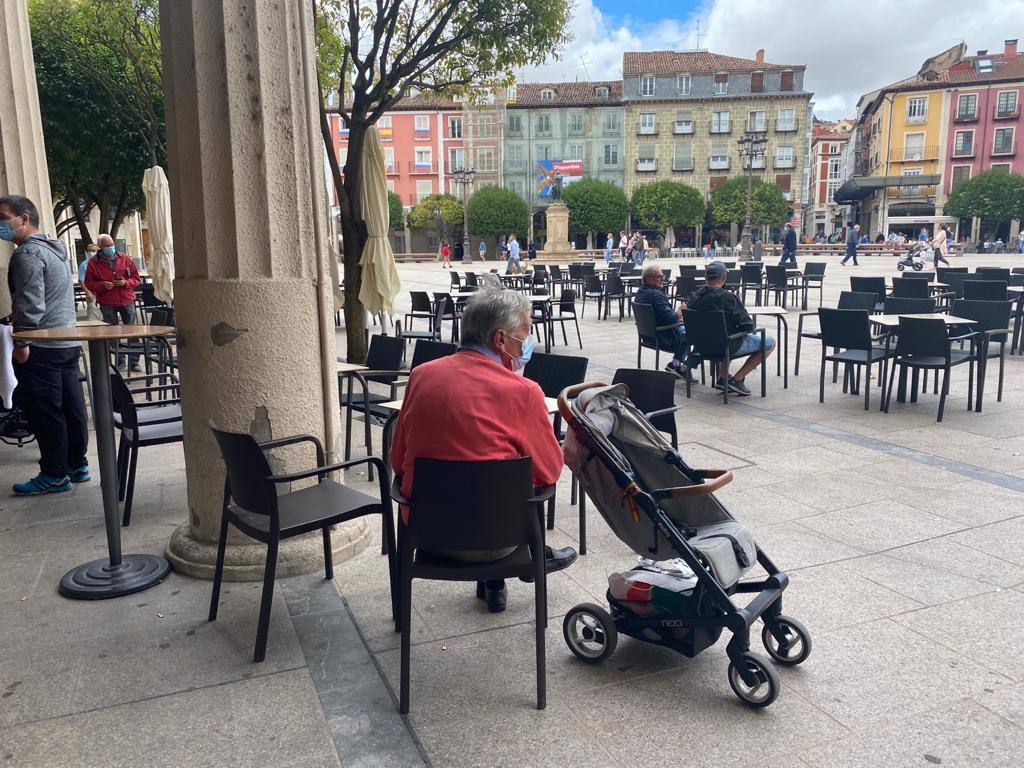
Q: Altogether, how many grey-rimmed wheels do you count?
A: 3